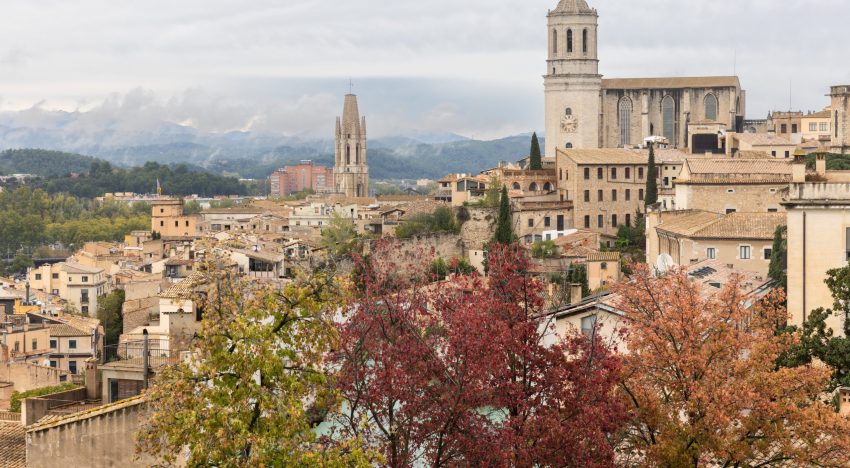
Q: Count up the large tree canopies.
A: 3